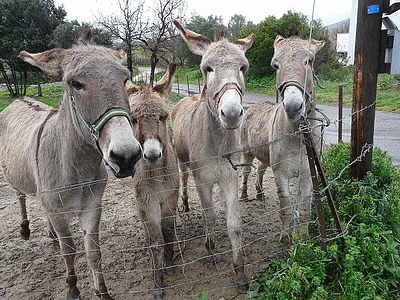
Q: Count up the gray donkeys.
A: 3